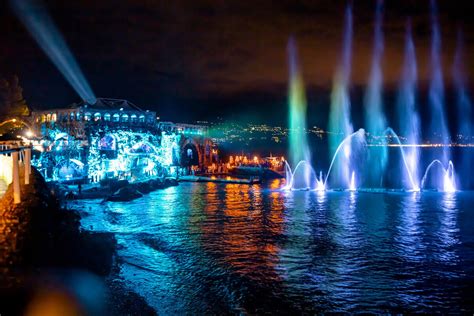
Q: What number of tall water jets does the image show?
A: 6